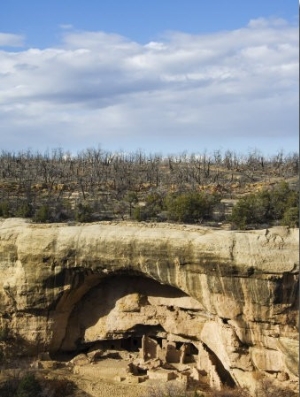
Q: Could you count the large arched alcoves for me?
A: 1